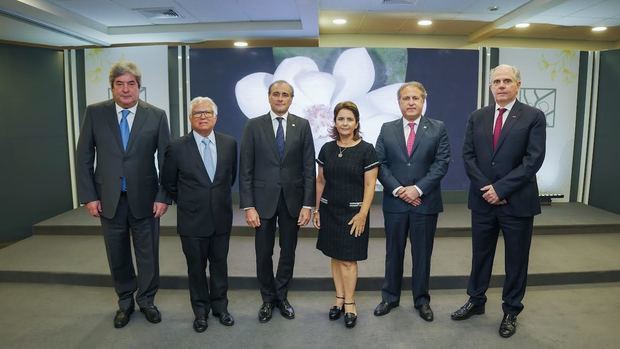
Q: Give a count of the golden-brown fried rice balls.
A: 0